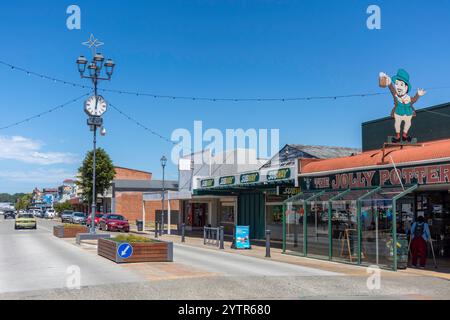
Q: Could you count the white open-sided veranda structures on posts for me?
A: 1